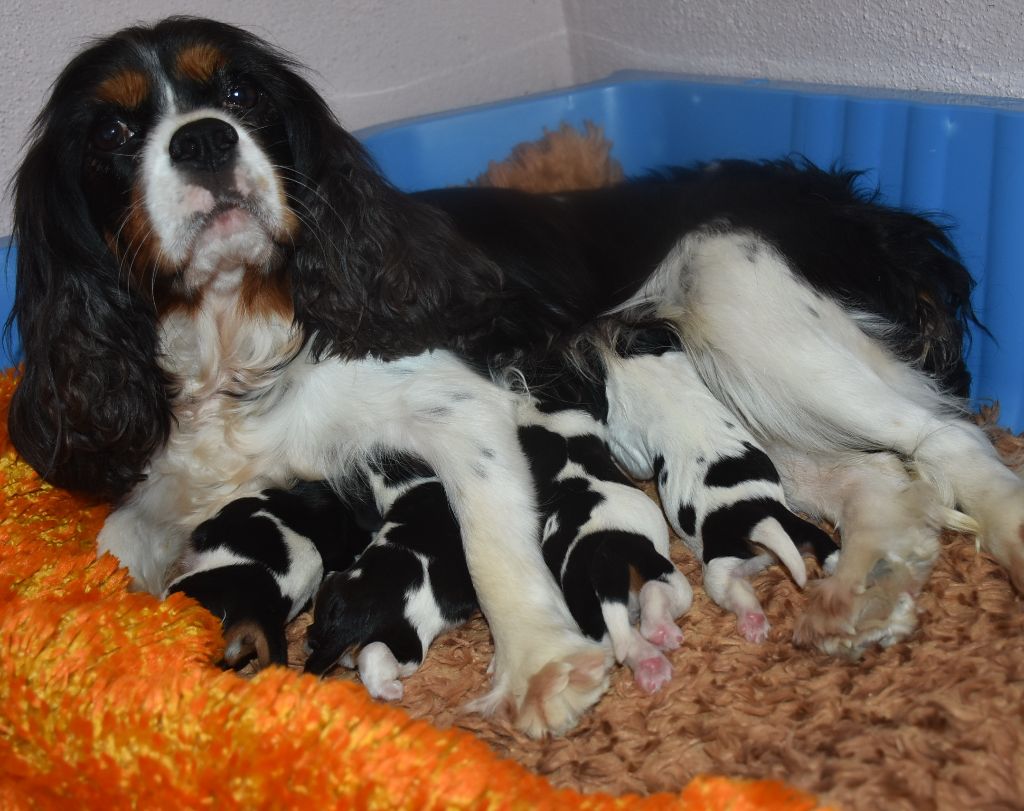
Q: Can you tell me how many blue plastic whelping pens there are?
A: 1